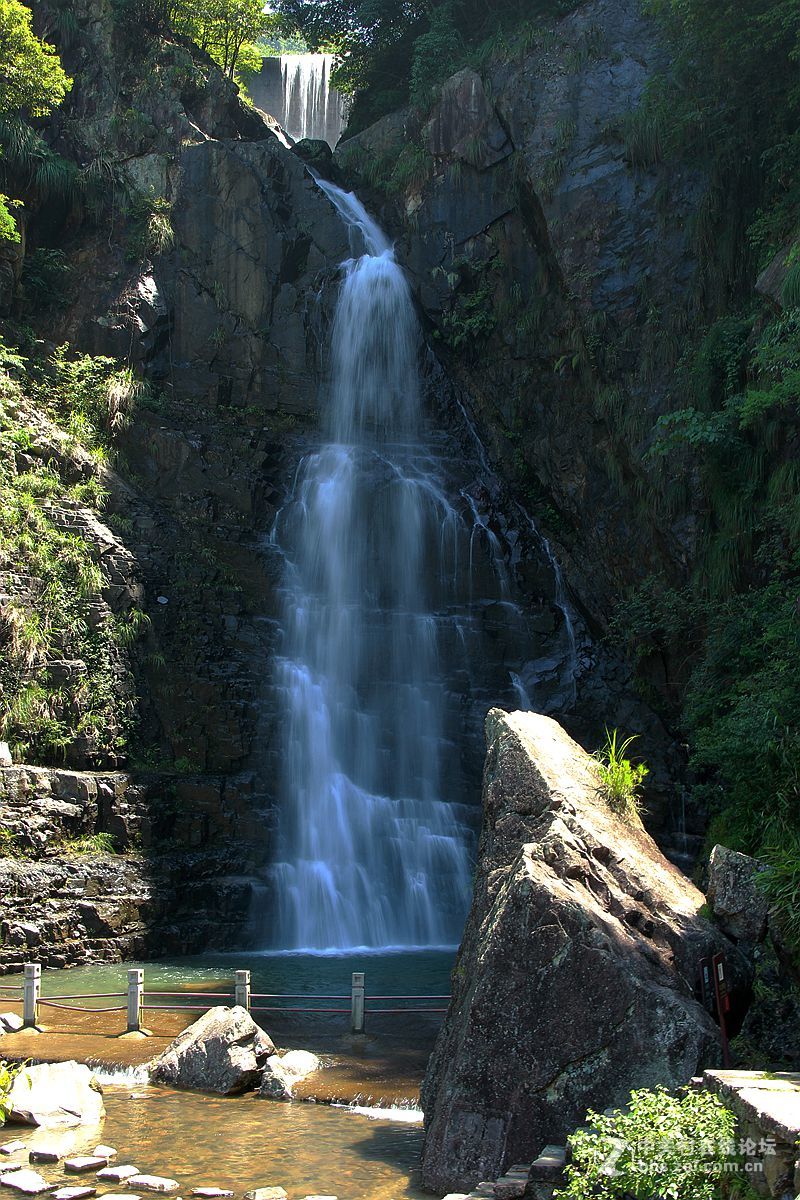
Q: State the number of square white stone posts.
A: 4